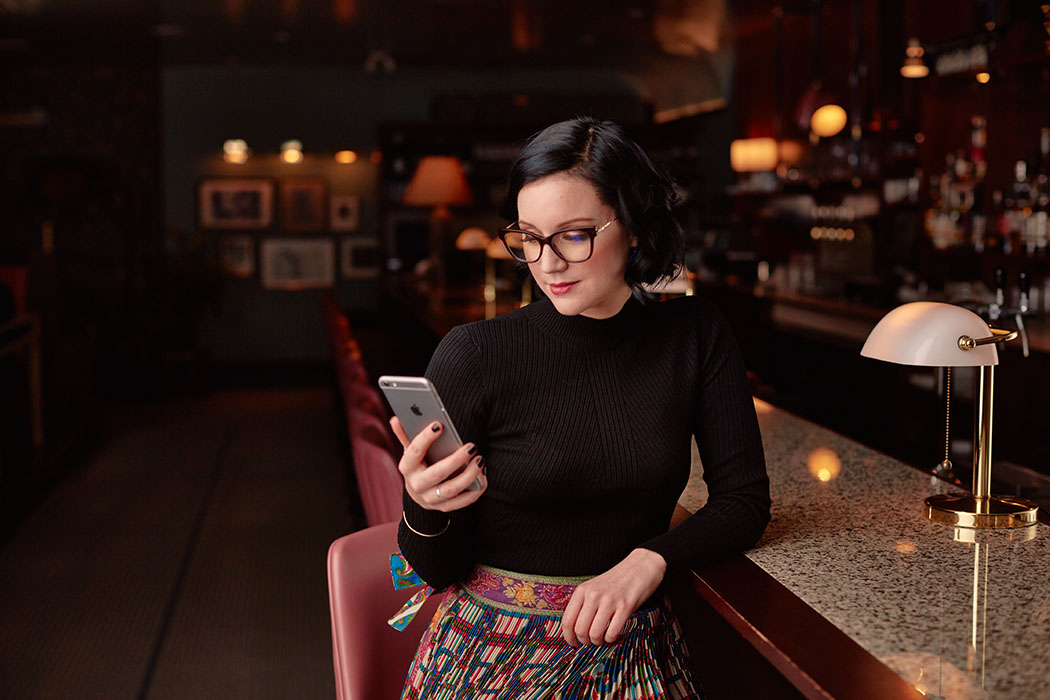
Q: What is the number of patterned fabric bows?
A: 1